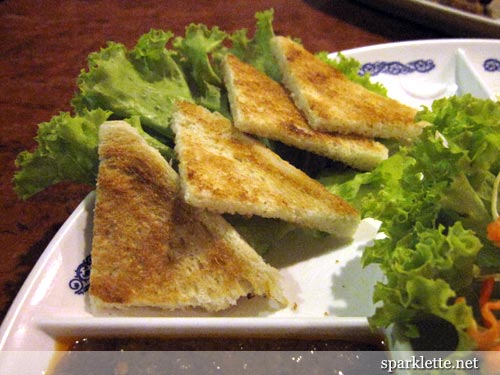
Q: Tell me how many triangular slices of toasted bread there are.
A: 4